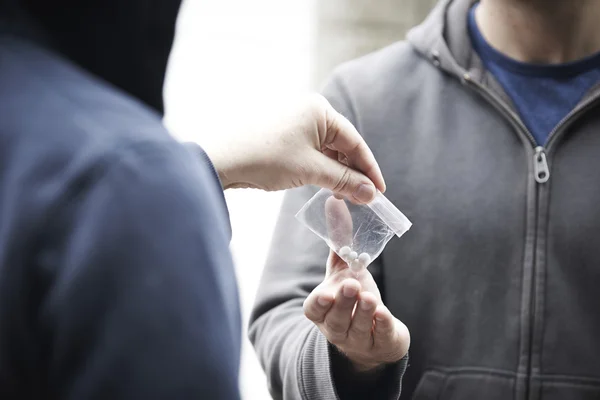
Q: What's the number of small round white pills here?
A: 4